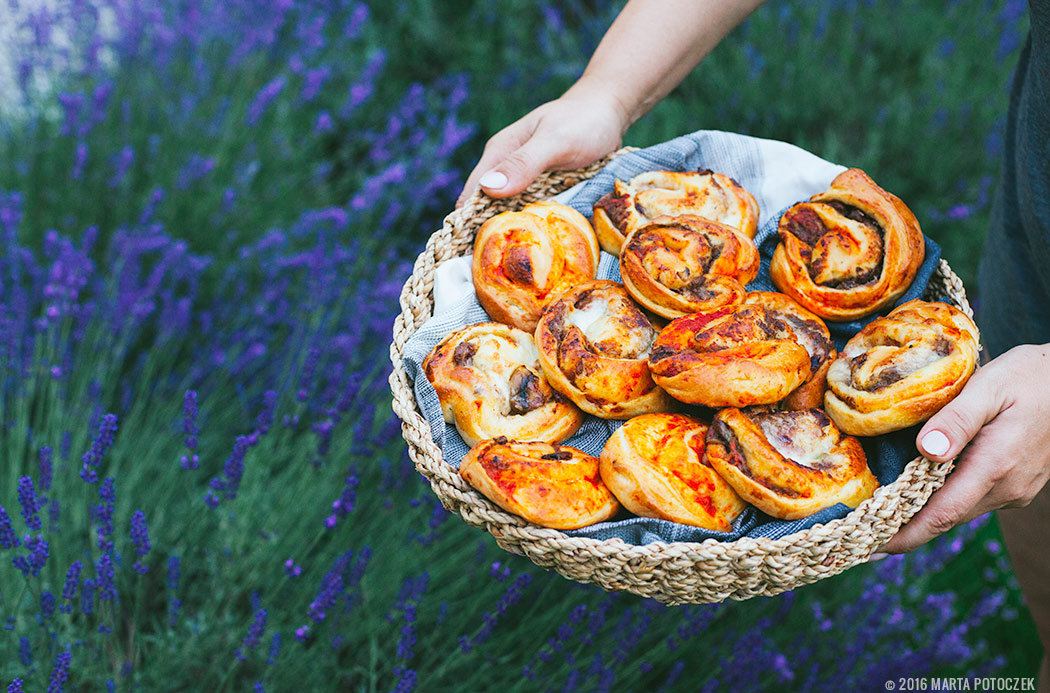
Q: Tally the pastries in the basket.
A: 12